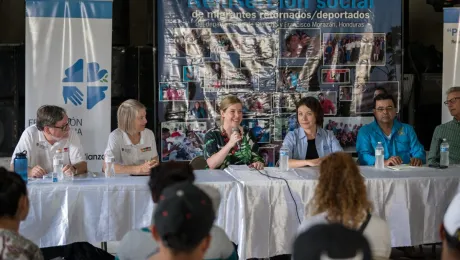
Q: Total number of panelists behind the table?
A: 6